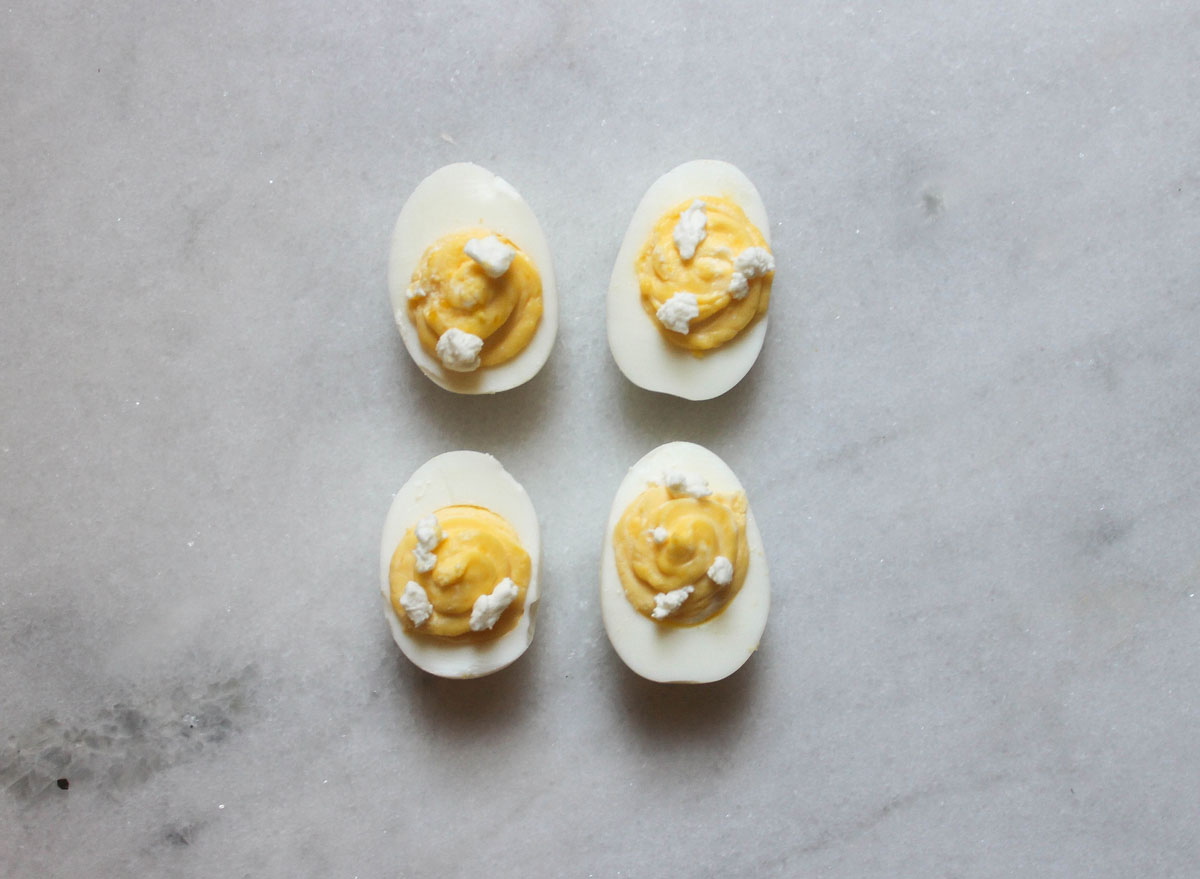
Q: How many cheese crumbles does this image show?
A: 12